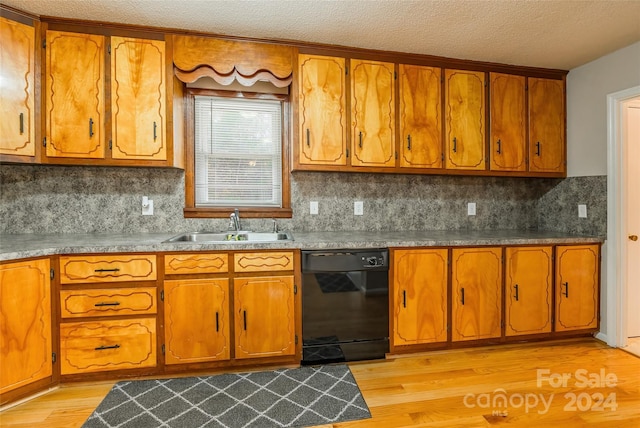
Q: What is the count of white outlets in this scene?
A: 5